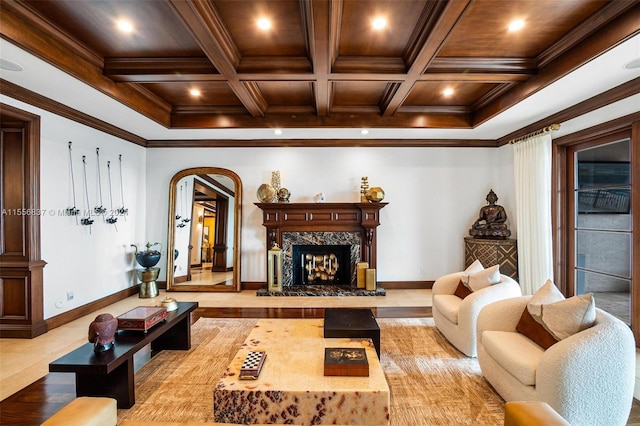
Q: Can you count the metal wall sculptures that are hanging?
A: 5